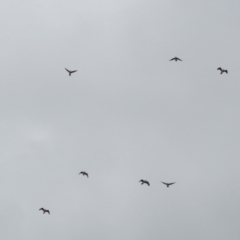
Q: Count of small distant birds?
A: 7